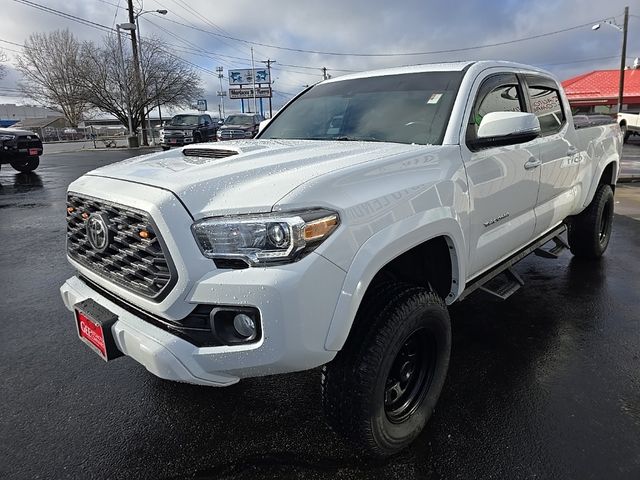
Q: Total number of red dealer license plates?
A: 3